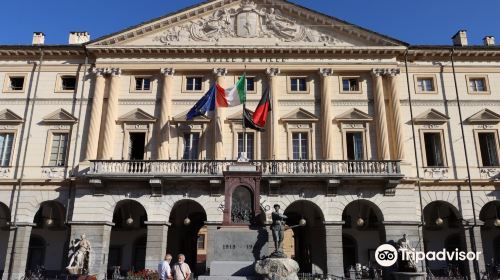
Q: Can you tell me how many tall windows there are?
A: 9